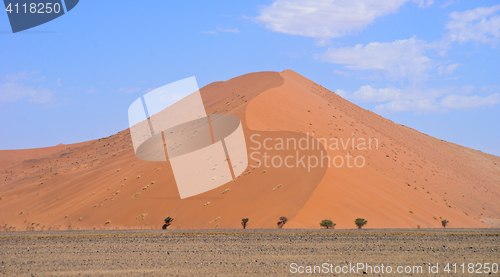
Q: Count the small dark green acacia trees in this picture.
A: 6